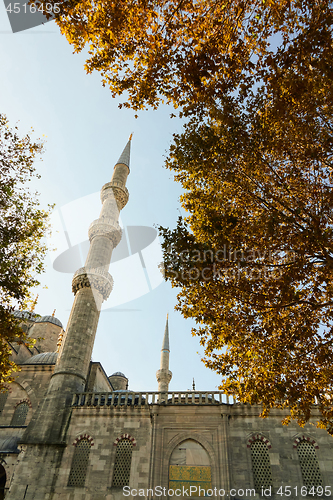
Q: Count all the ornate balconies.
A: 4